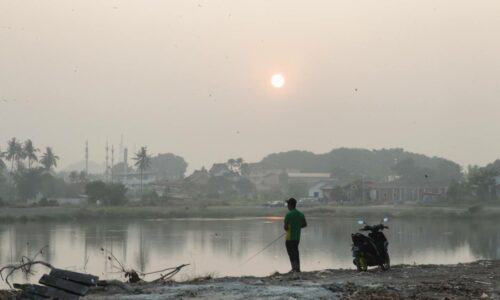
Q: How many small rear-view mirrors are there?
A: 2